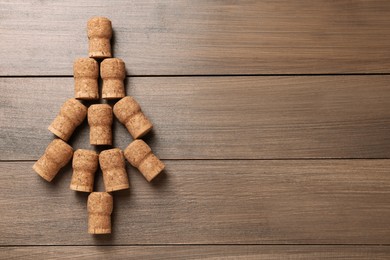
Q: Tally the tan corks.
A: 11